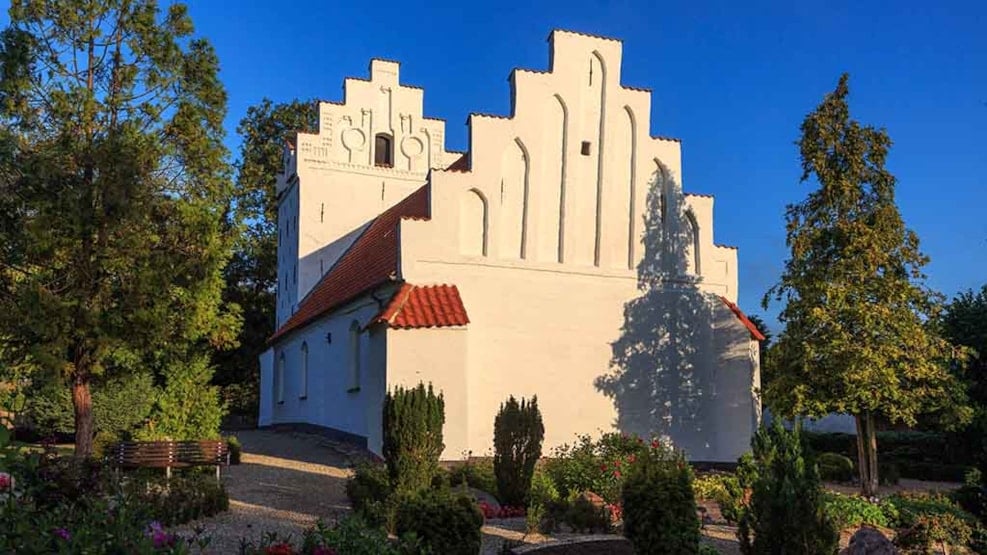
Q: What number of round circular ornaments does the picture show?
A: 2